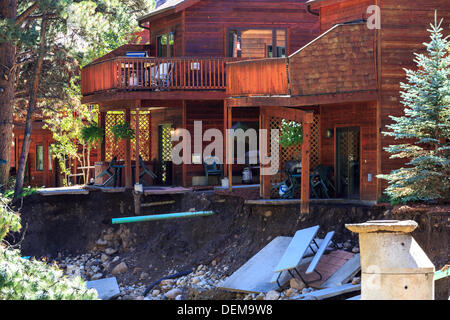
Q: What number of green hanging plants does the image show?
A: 3